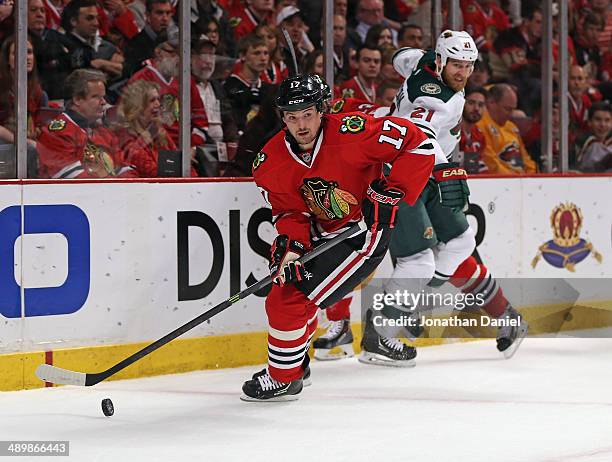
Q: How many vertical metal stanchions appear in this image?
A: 7